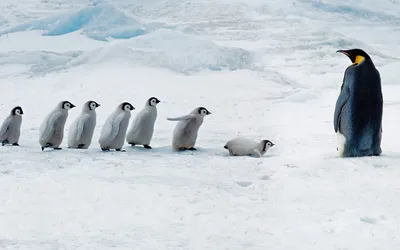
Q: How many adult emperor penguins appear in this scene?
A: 1